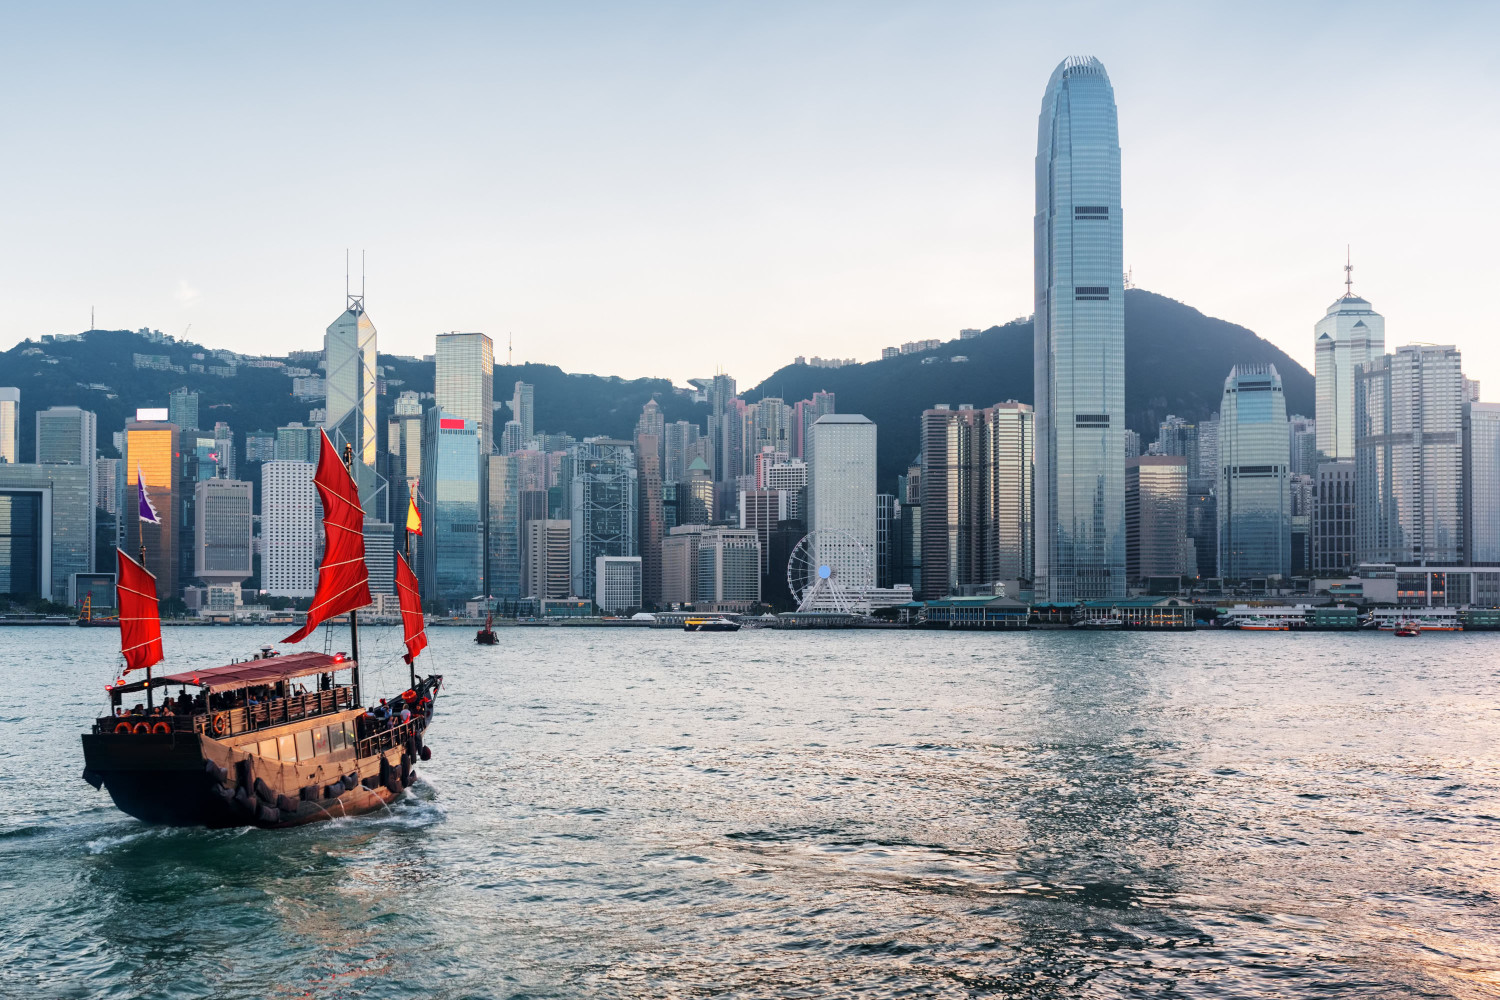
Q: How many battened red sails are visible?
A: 3